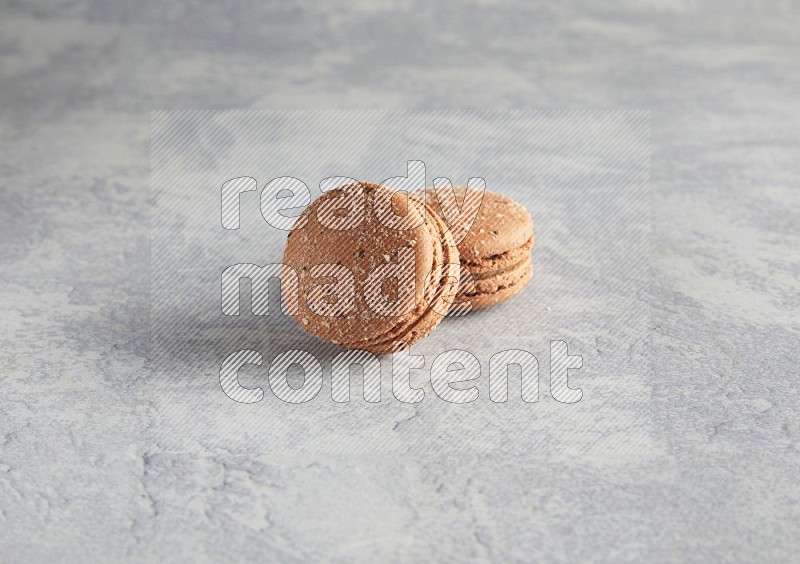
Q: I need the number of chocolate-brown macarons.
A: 2